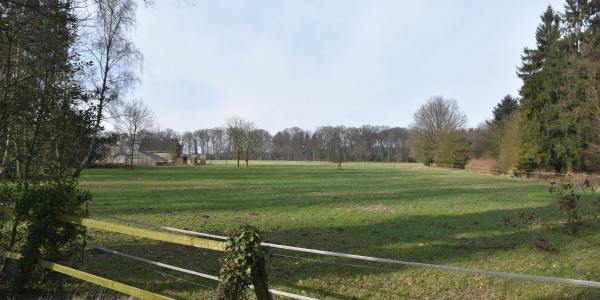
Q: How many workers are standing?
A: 0